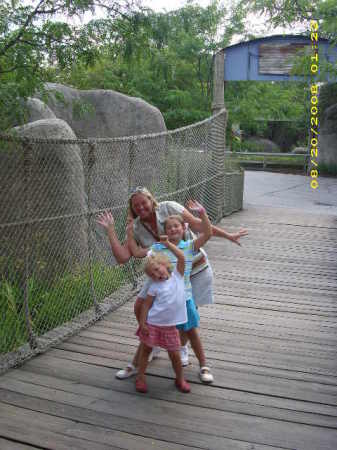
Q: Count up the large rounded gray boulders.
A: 3